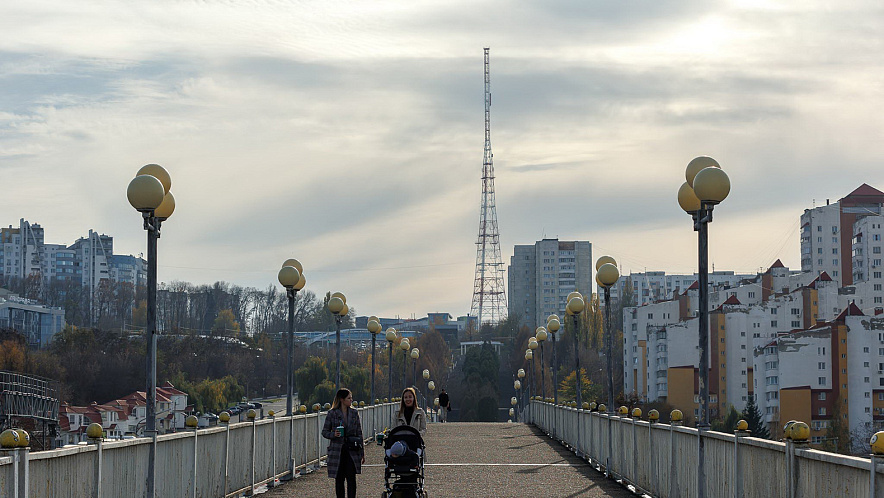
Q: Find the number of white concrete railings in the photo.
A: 2